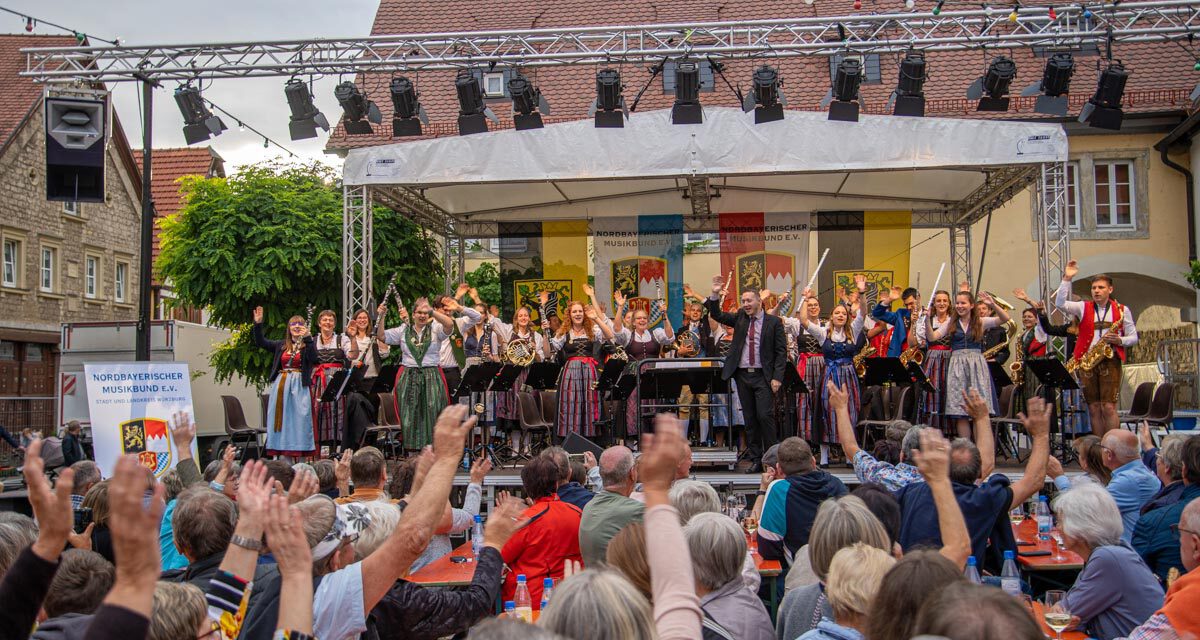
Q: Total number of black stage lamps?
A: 14